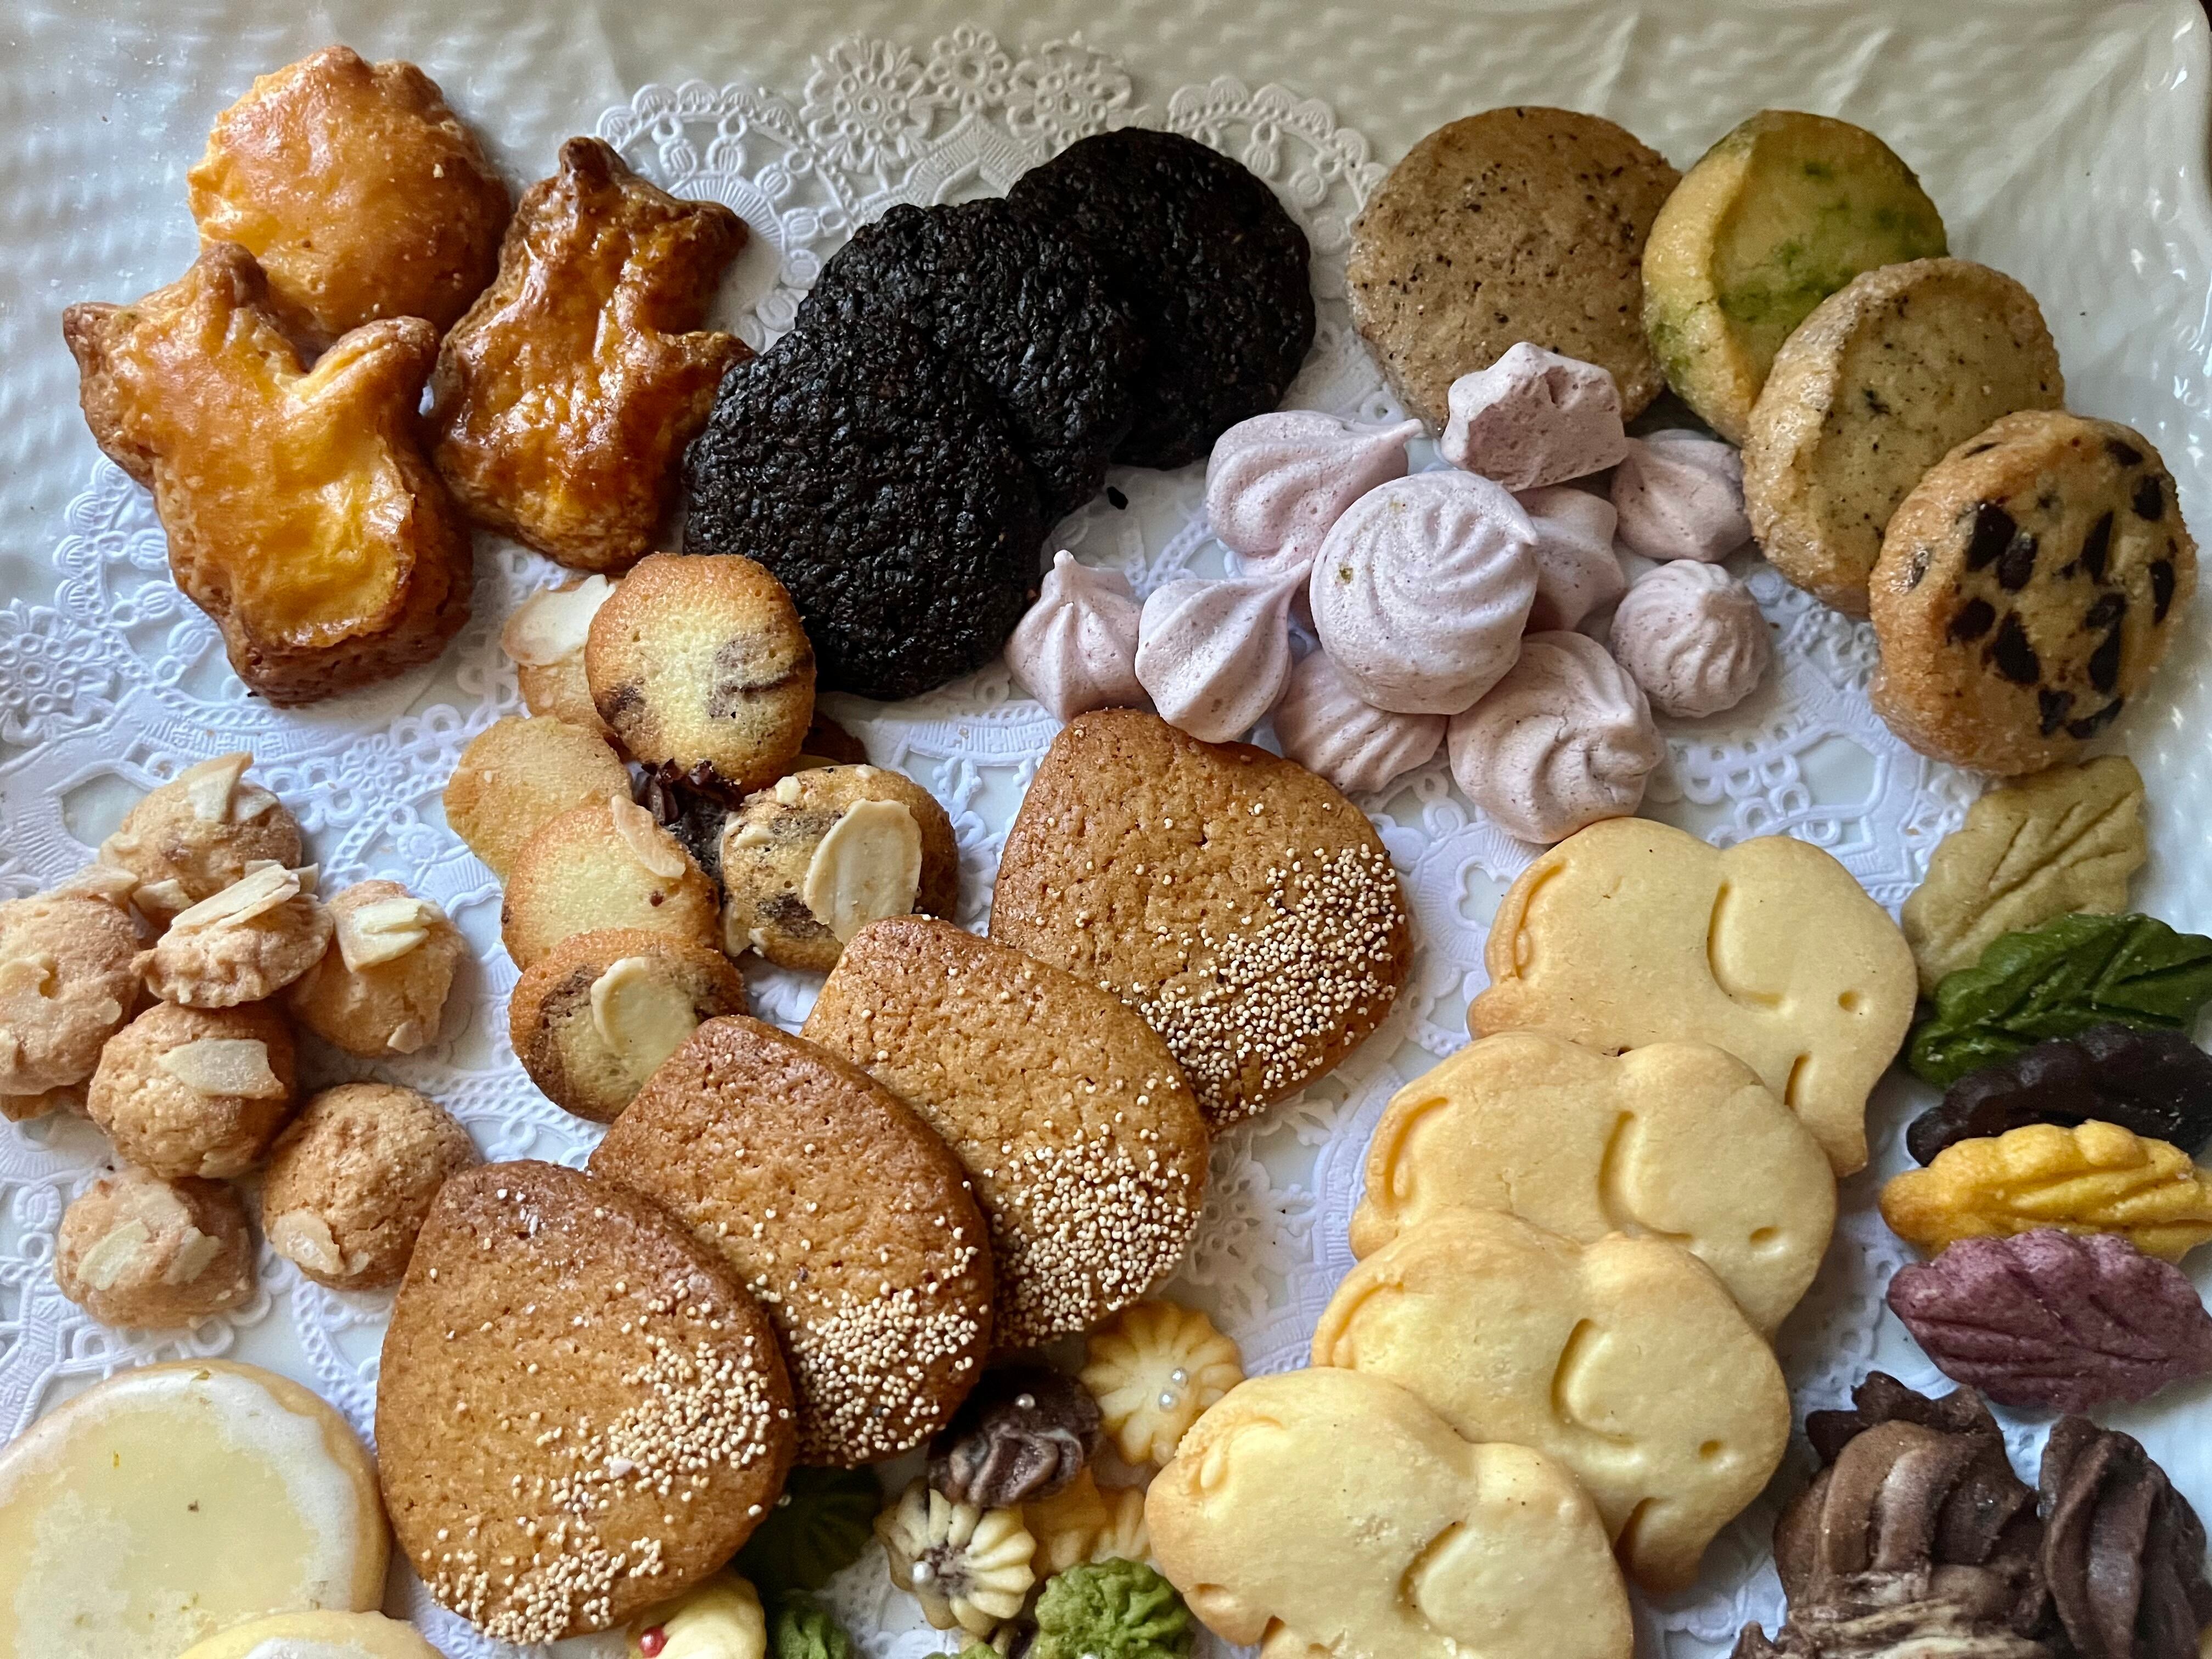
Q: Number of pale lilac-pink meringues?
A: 10